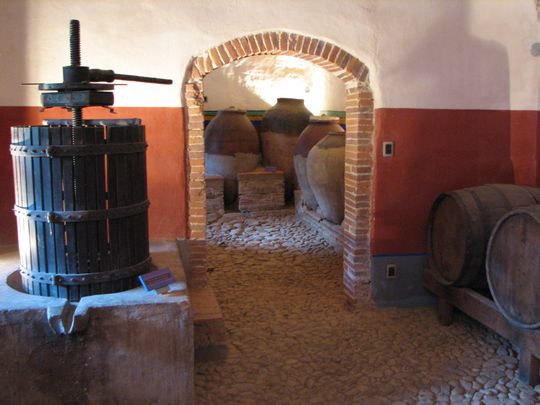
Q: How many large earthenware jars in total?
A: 4